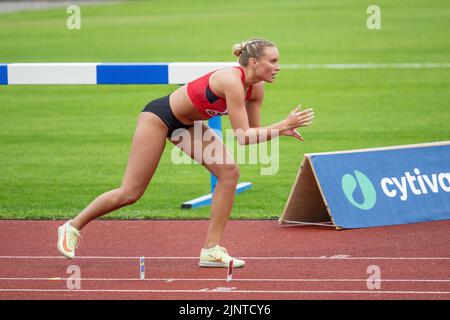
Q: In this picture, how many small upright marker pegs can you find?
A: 2